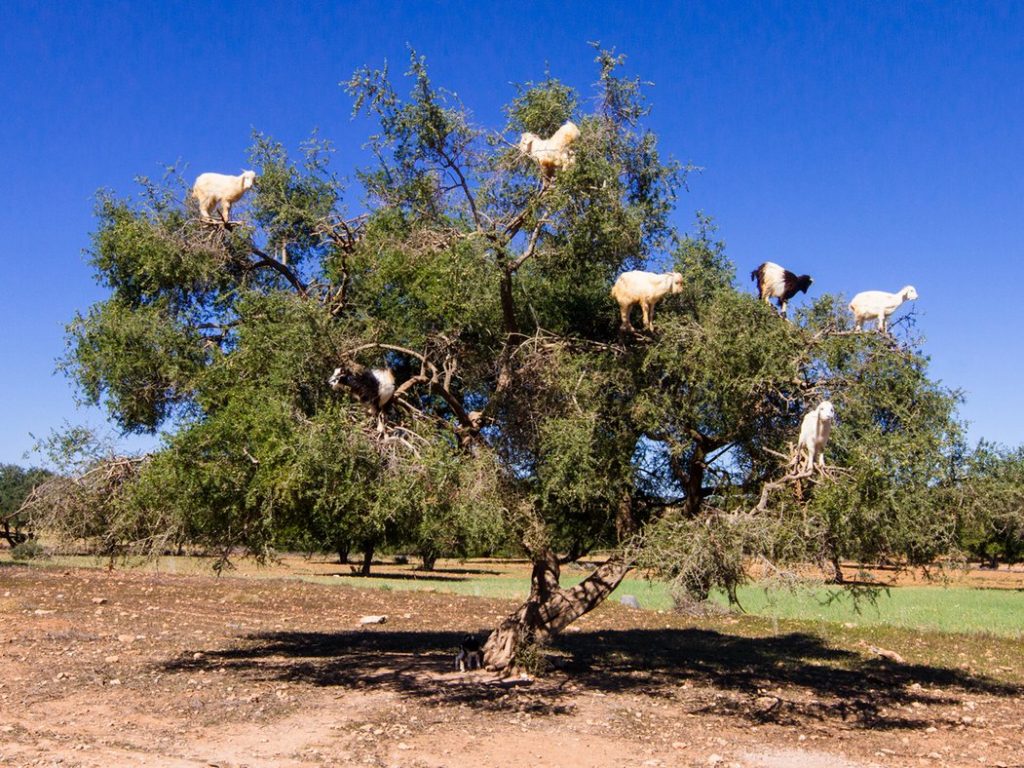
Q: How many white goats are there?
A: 5